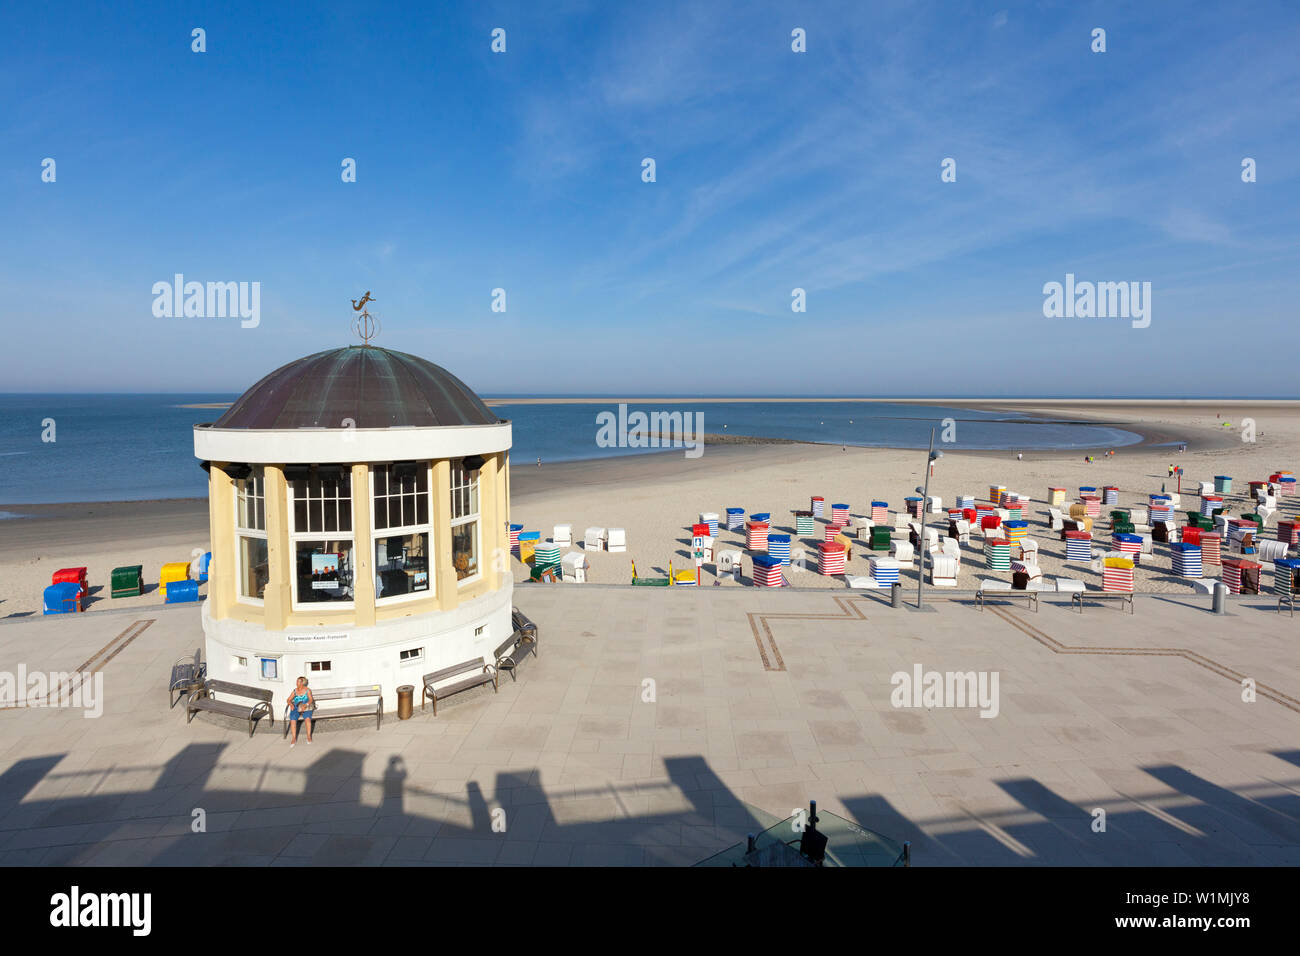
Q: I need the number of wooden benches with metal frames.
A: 9